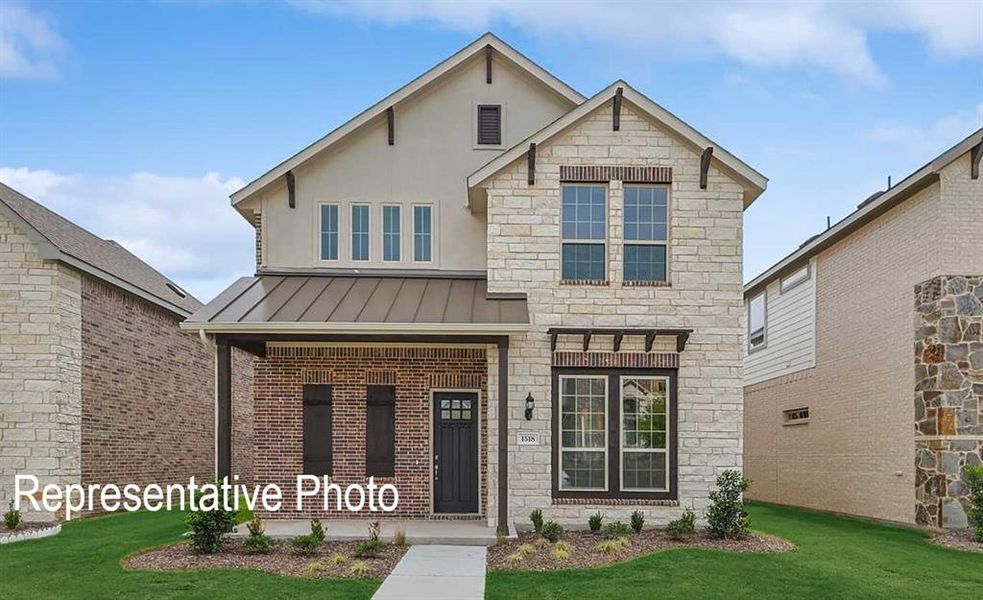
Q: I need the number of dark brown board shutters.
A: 2